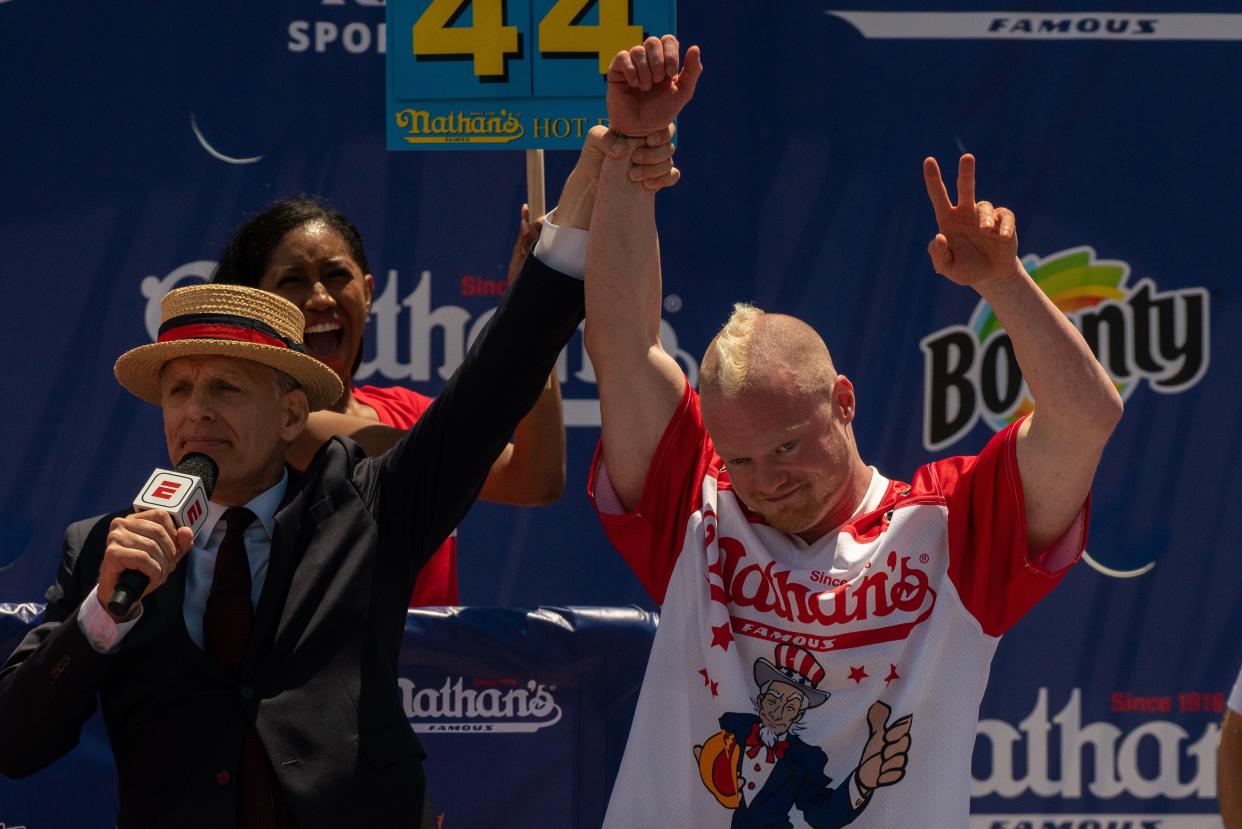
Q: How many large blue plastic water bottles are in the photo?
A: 0